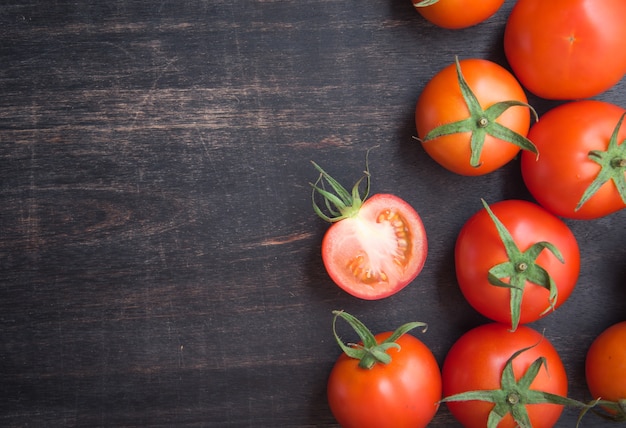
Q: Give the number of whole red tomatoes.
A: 8